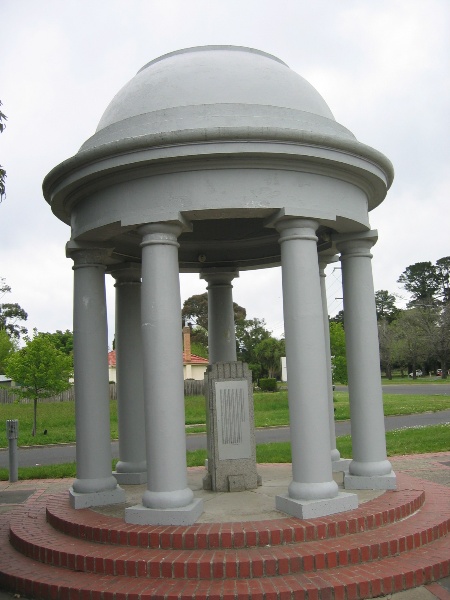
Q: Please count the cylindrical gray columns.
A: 7